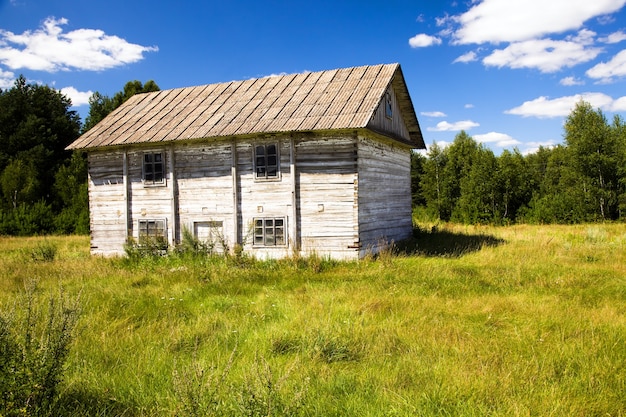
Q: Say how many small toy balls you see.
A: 0